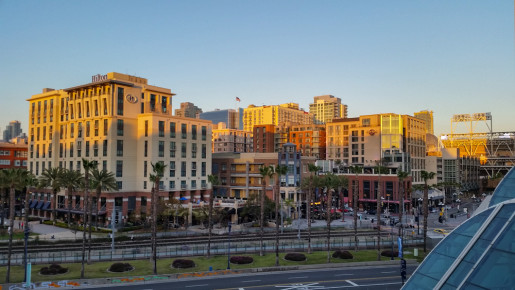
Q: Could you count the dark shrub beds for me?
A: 7